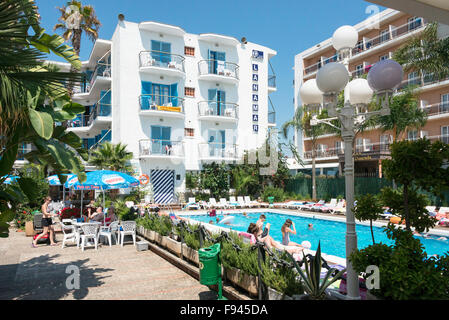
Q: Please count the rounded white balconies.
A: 6